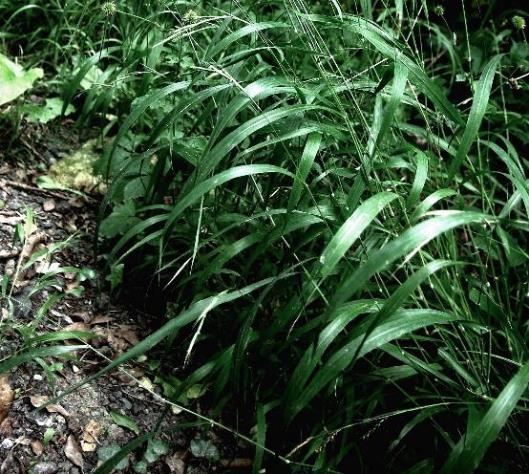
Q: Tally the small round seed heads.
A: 4